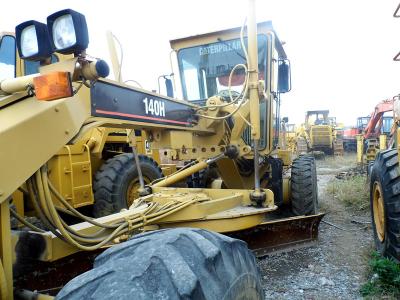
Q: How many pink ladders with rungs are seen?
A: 0